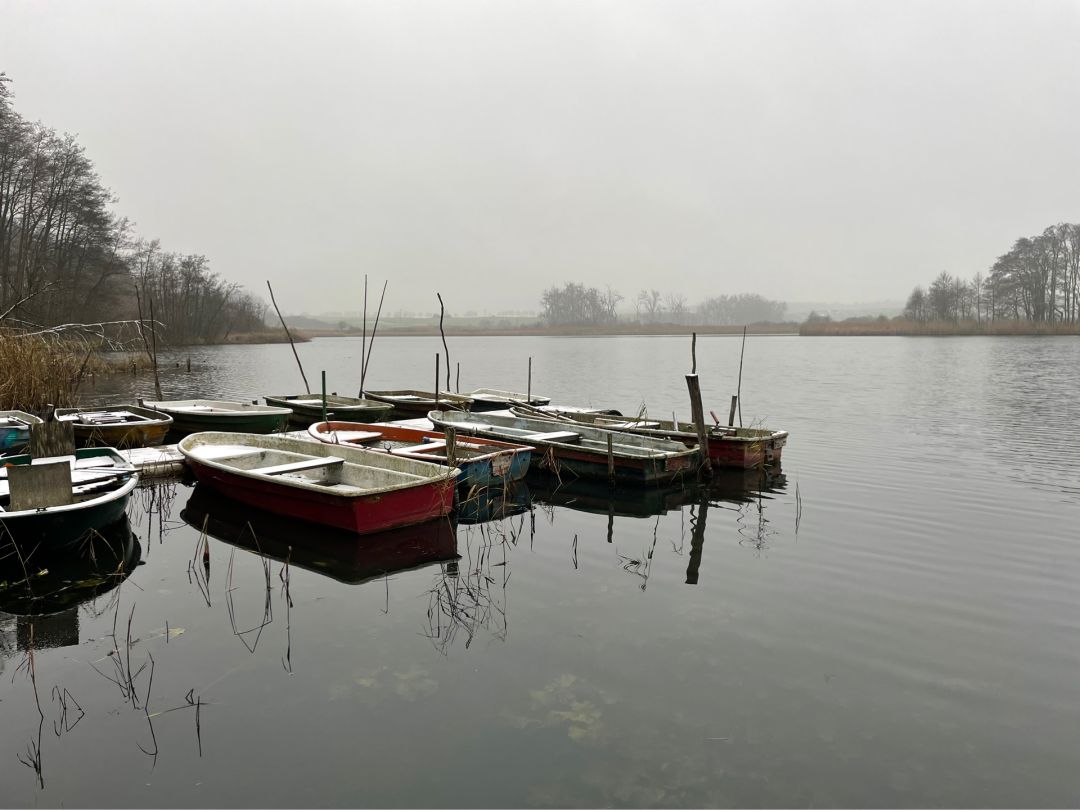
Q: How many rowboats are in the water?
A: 11